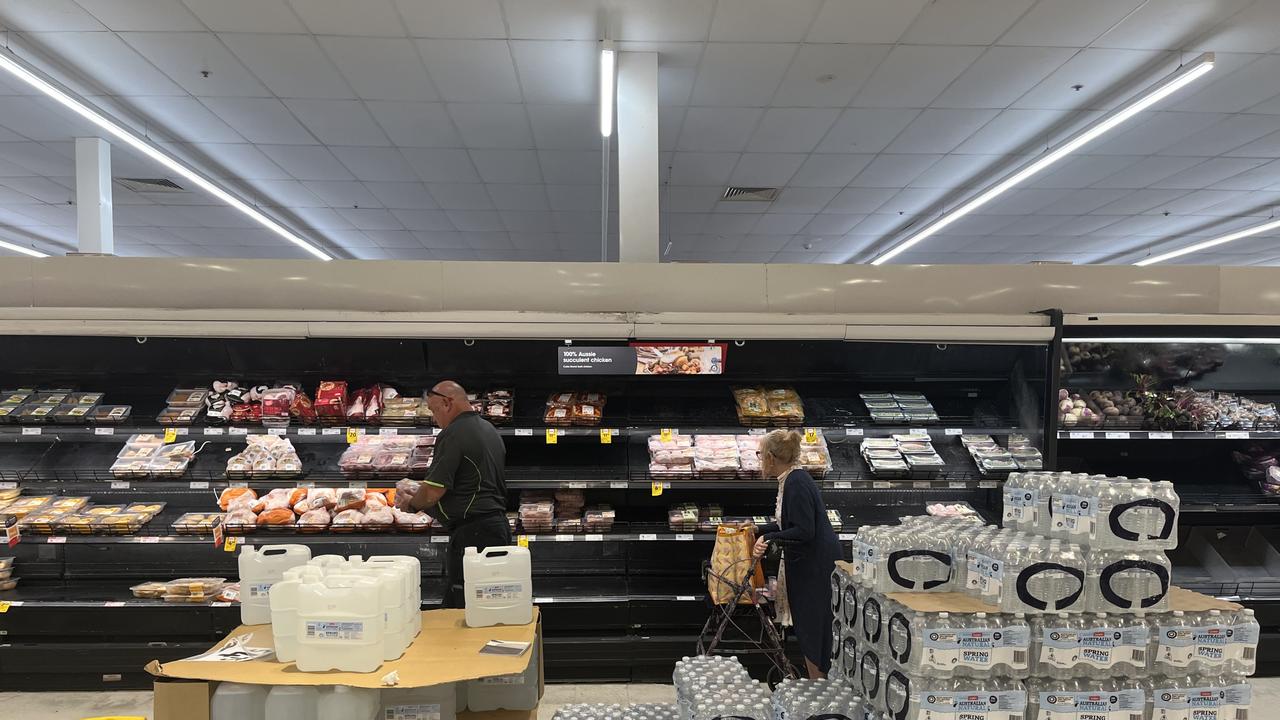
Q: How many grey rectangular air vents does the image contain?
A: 2